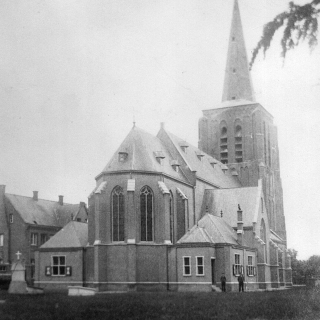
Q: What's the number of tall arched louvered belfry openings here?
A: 2